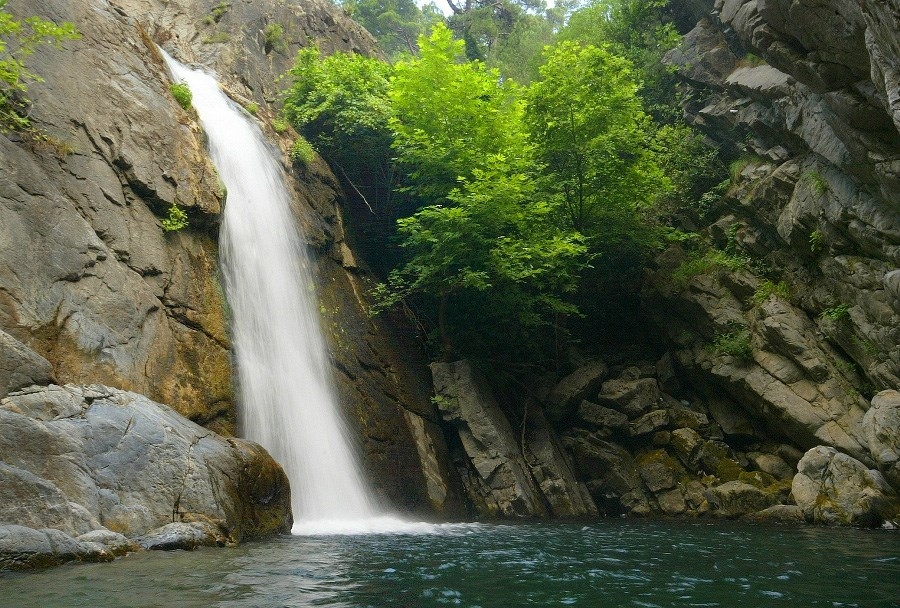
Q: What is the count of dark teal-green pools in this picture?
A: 1